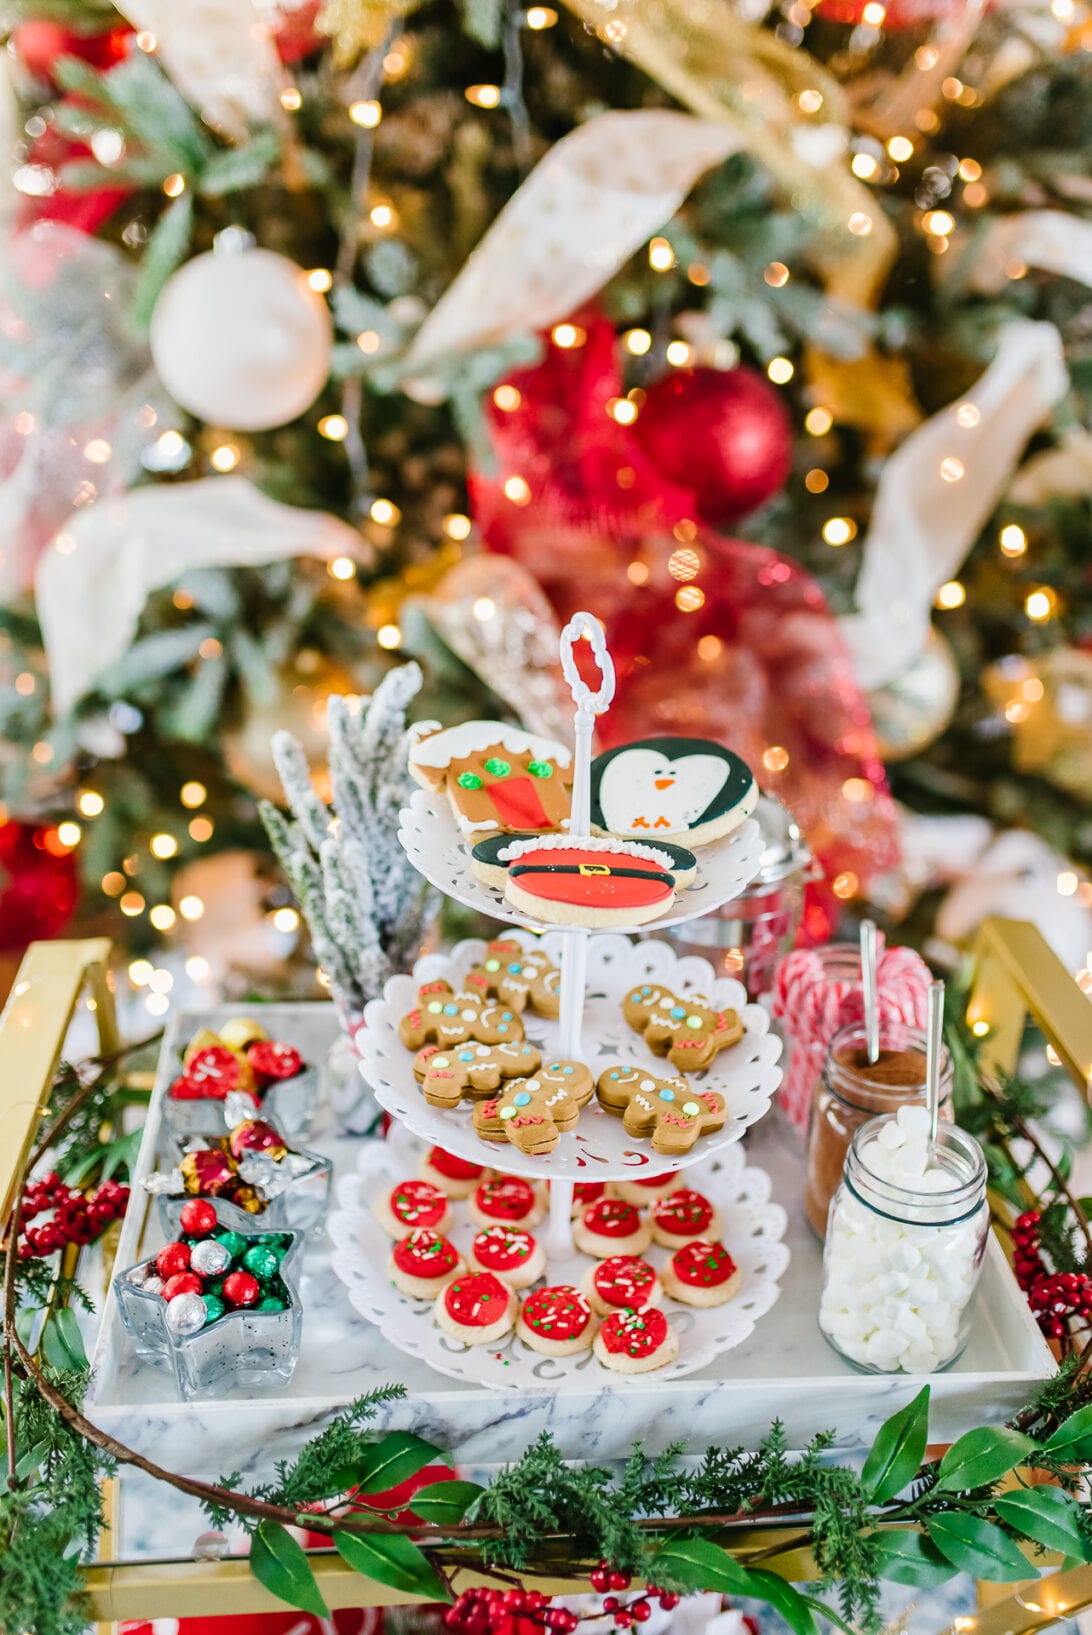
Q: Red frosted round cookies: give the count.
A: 14